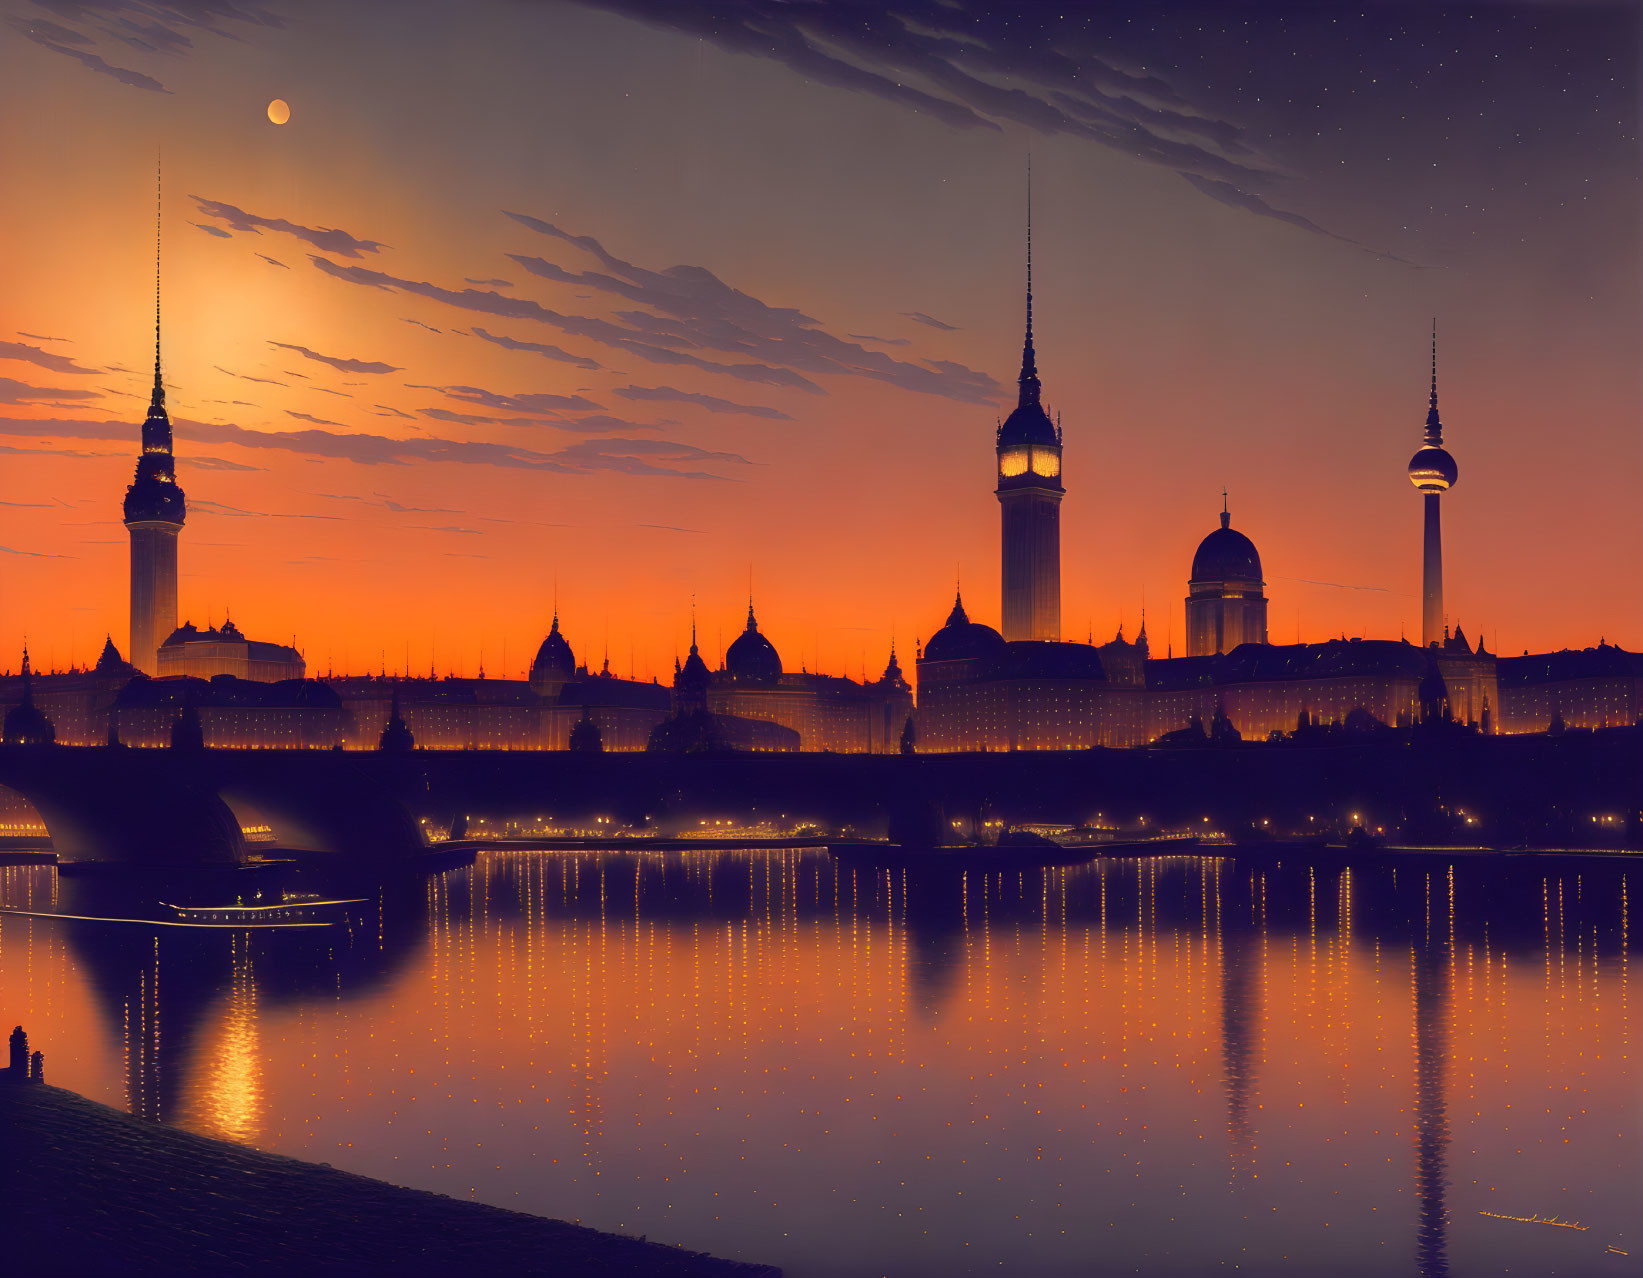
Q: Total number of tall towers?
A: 3